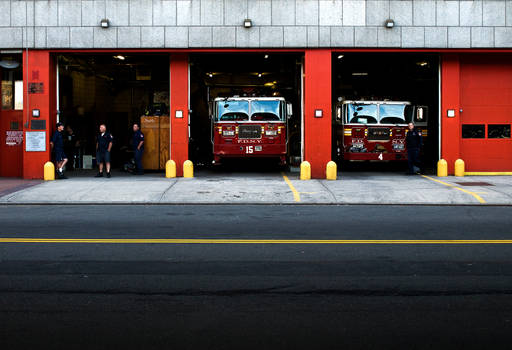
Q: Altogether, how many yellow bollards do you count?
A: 7